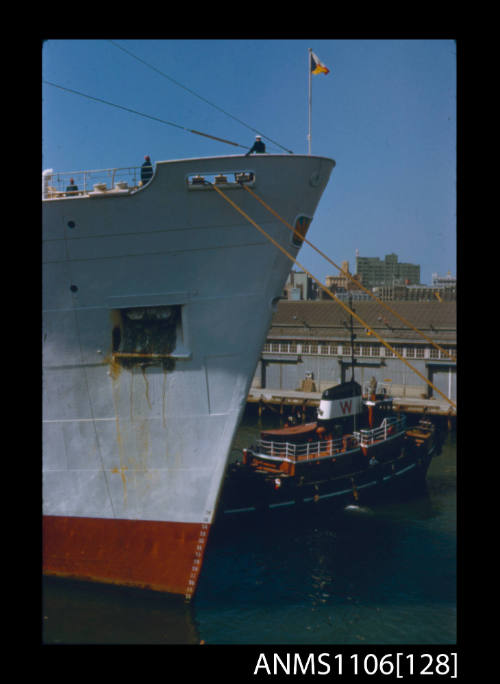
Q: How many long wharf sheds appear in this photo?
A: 1